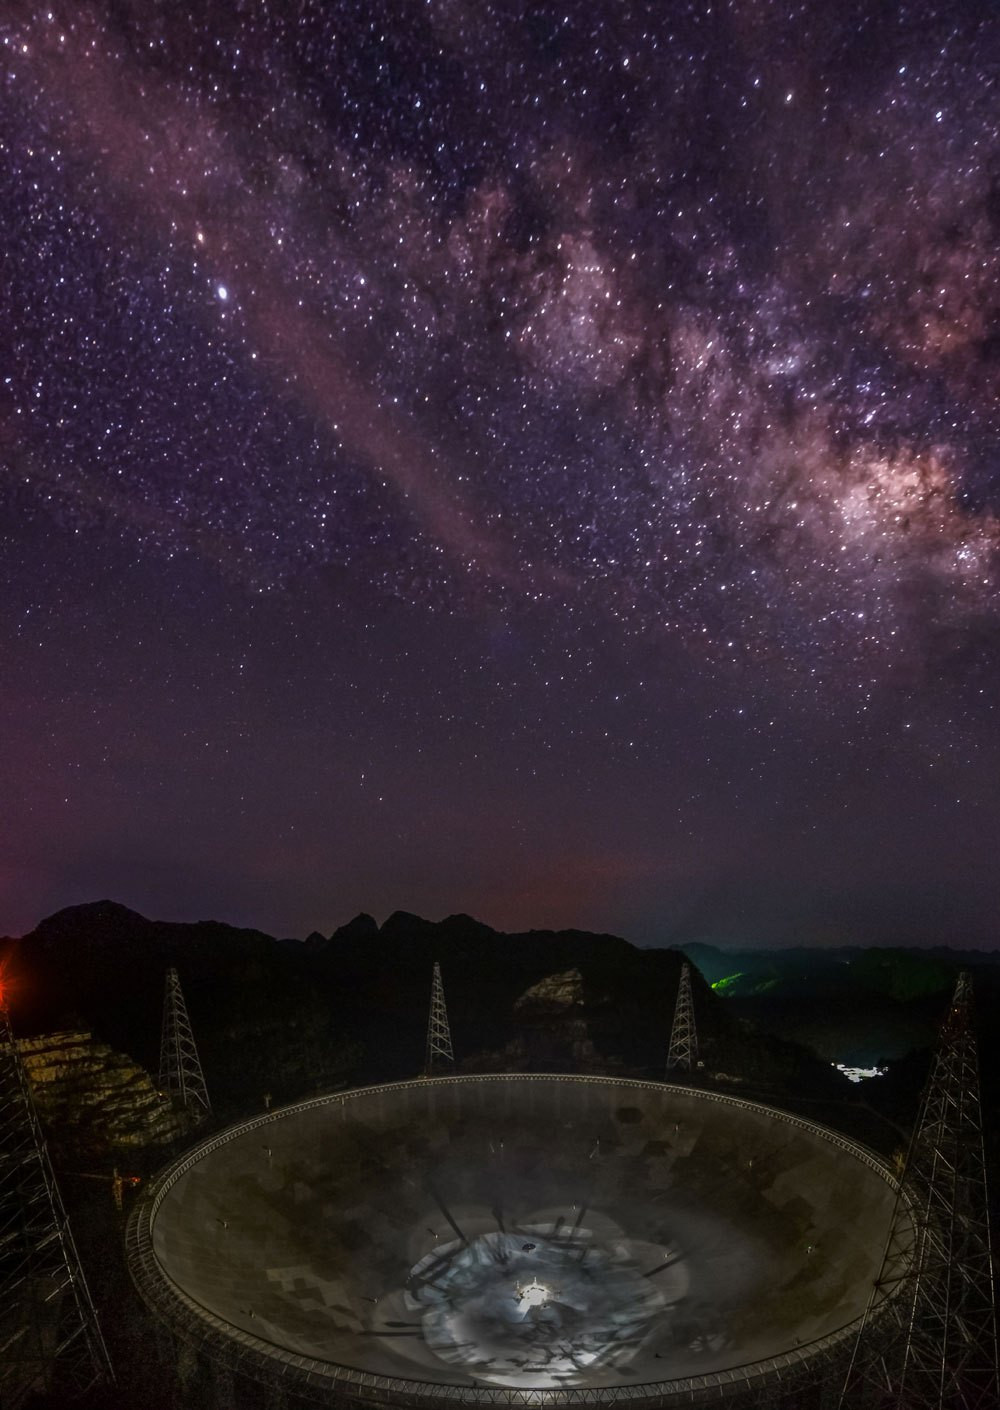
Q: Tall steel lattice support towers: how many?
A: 5